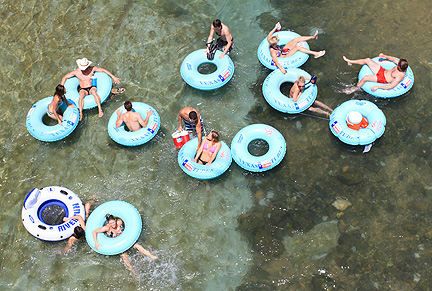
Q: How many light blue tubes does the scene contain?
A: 11